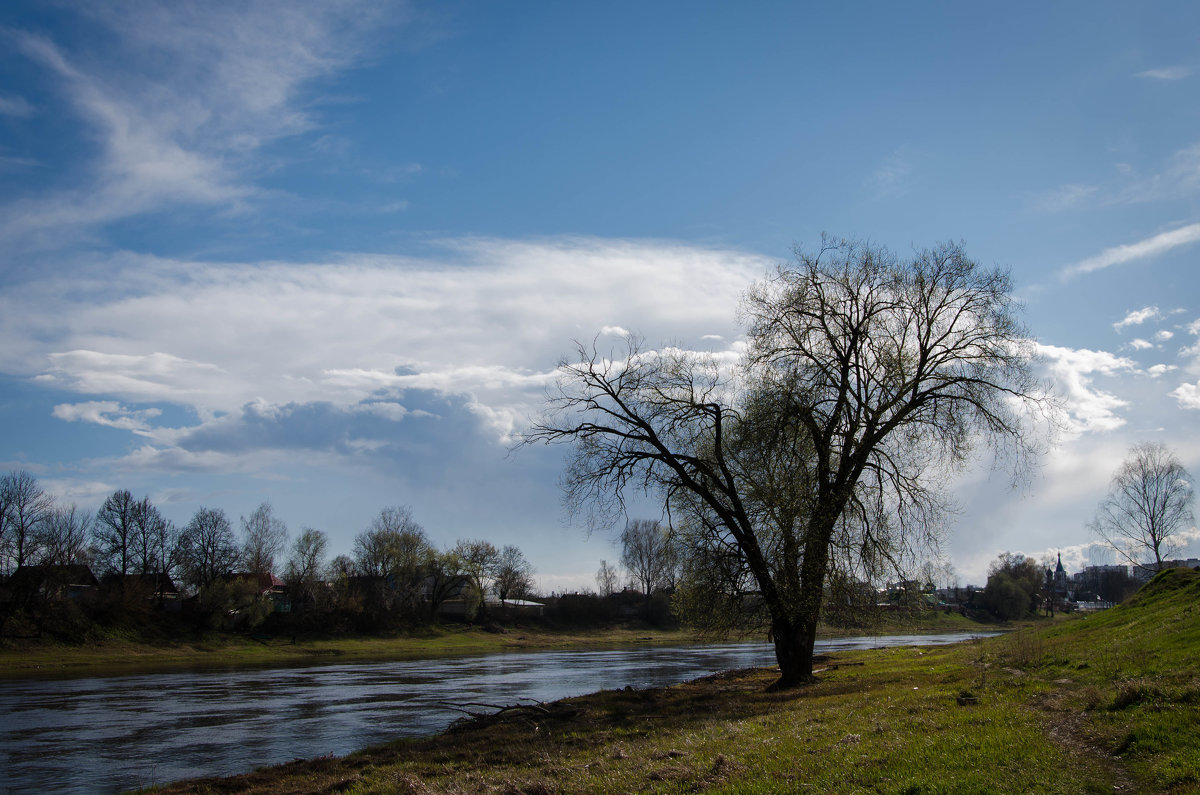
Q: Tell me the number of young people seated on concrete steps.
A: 0